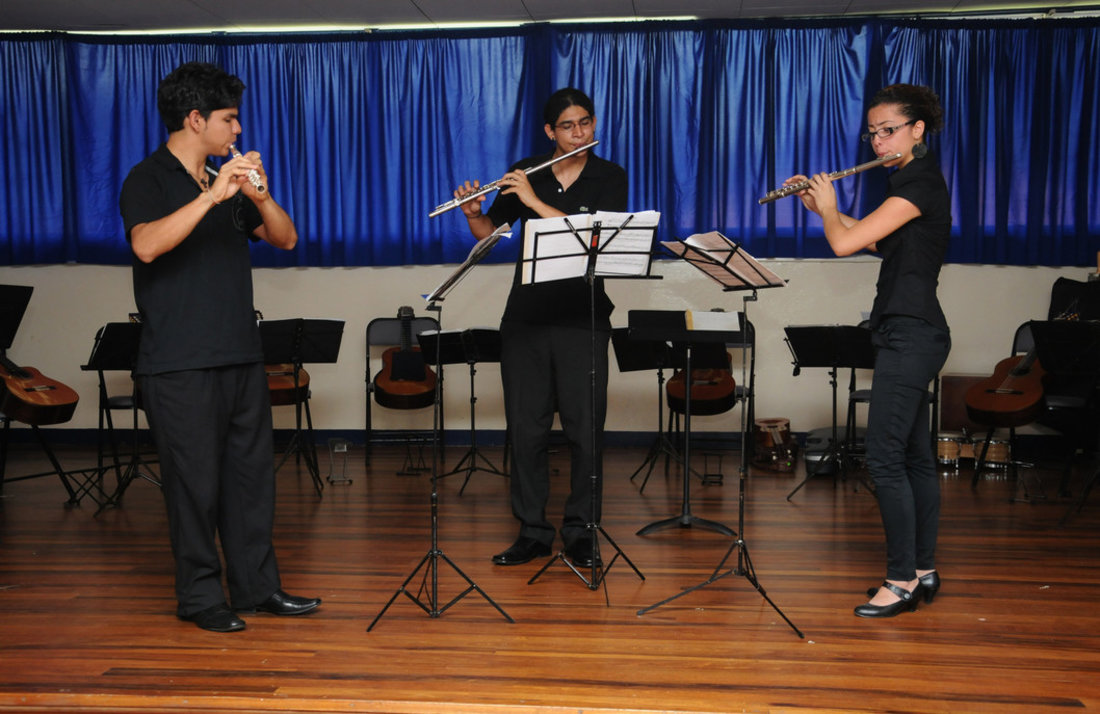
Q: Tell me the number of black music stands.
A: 11